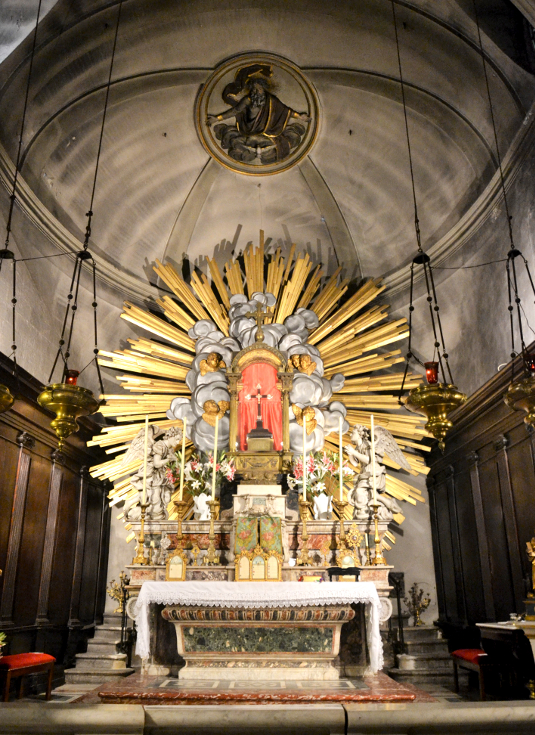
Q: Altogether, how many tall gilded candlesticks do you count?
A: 6